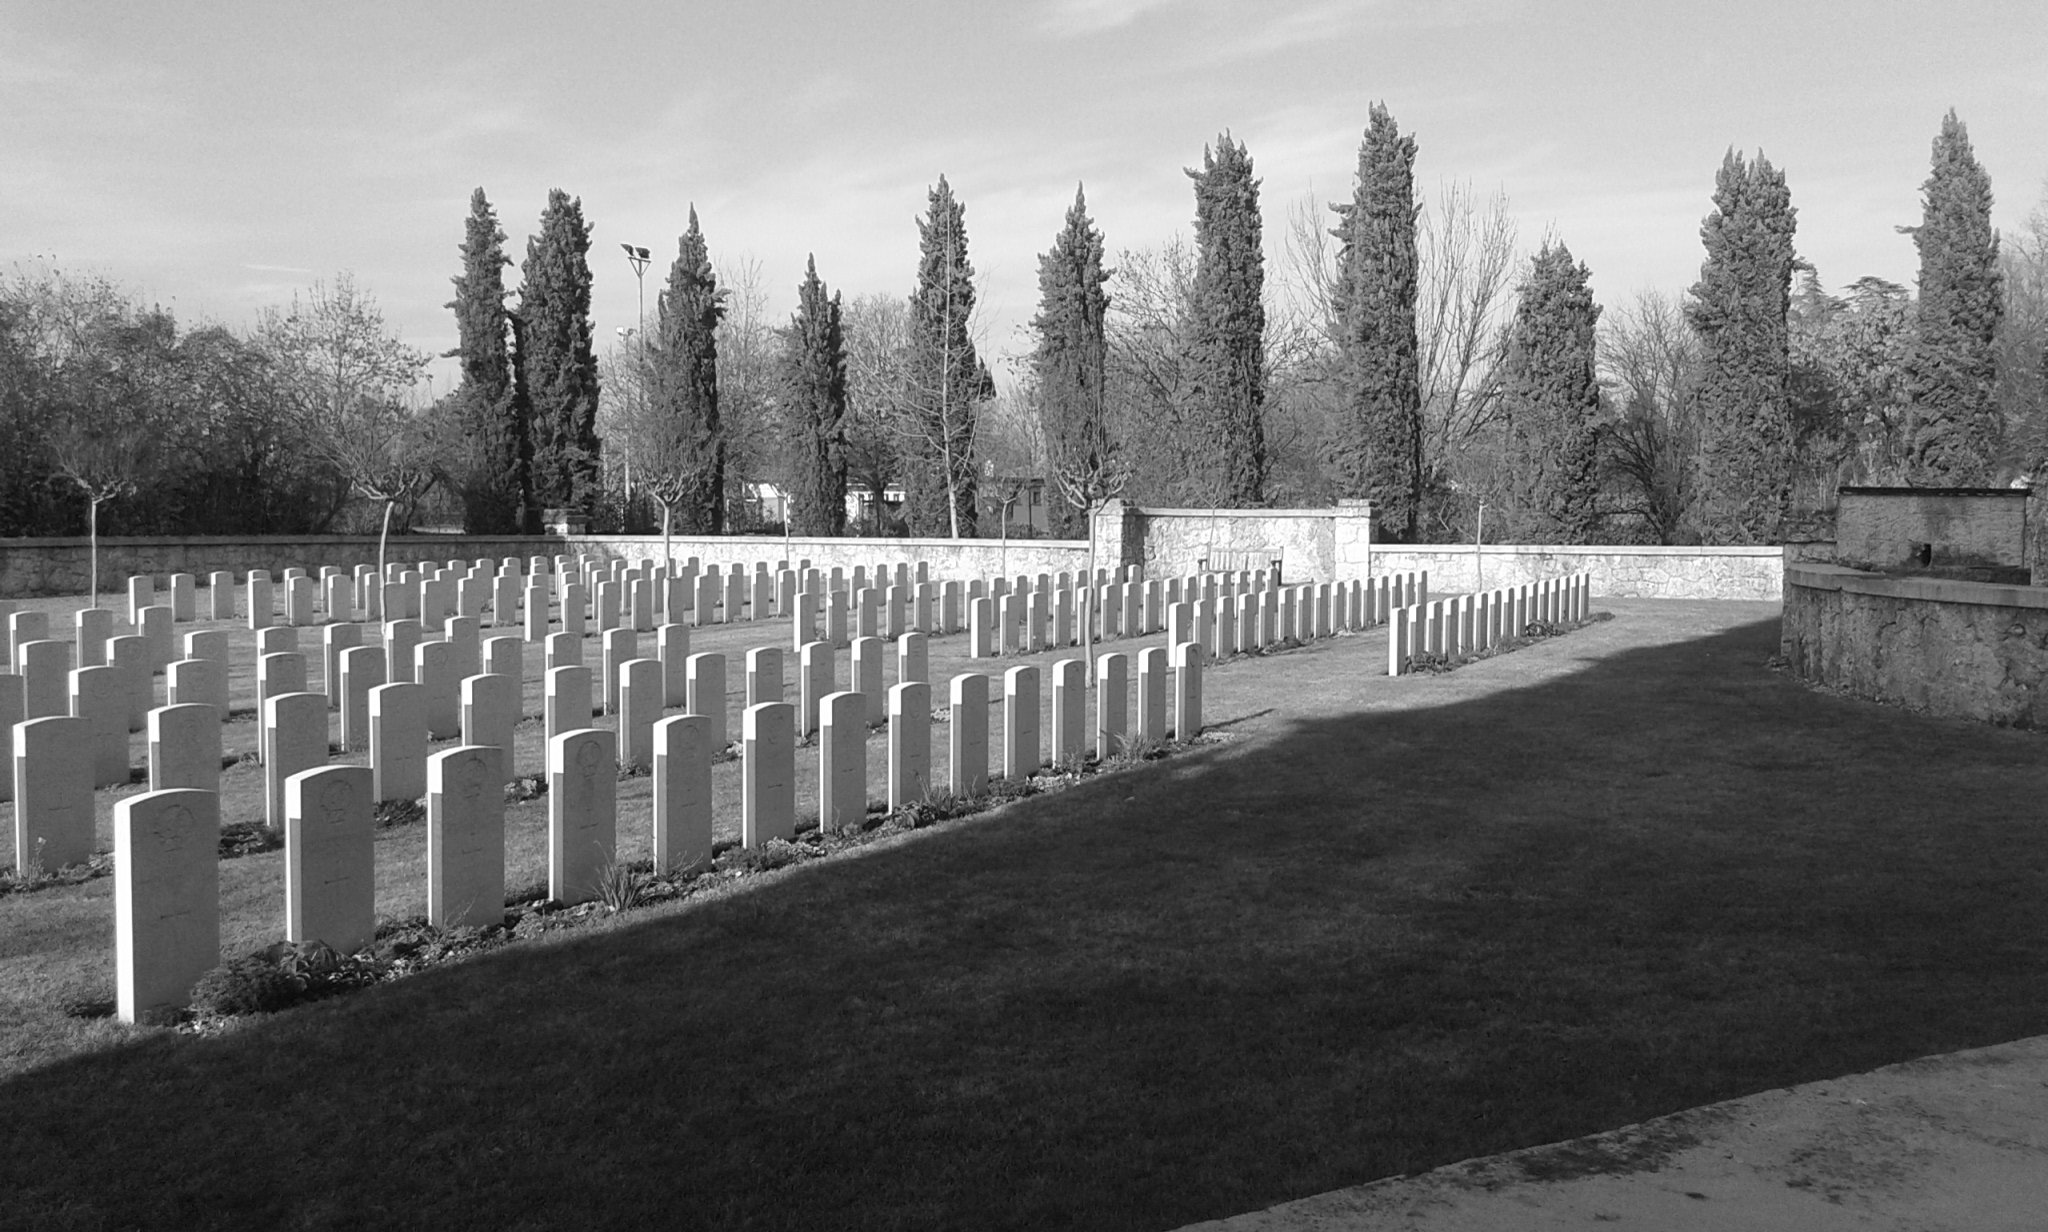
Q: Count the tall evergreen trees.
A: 11